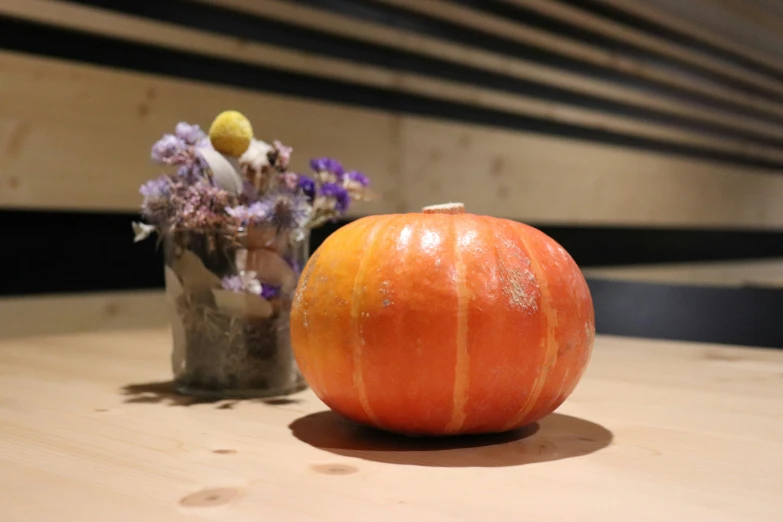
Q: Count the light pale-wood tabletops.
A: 1